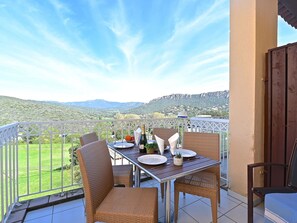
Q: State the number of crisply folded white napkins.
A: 3